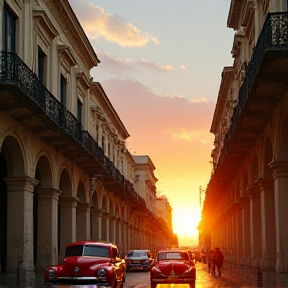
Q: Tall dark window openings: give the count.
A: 4